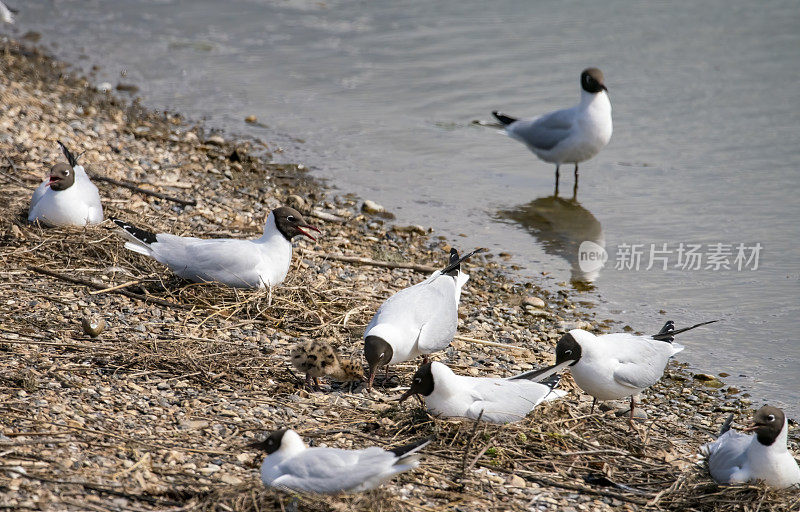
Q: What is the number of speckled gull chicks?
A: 1